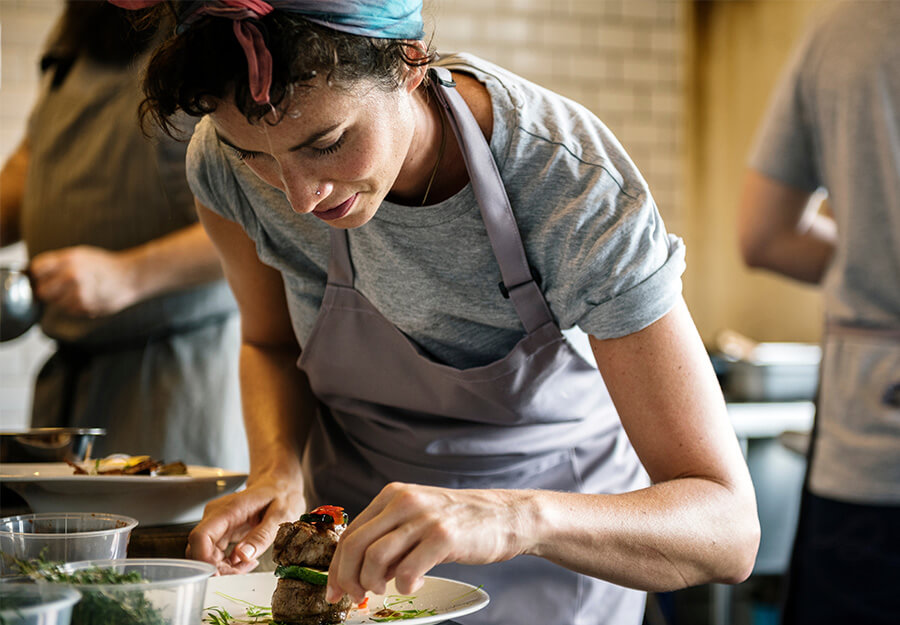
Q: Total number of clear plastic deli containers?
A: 3